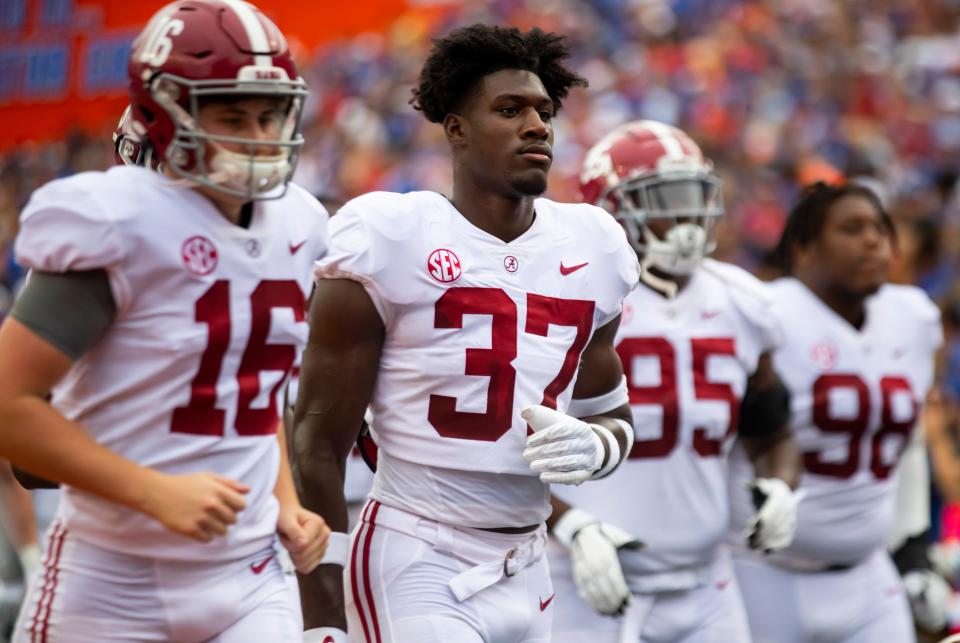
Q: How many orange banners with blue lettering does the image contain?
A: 1